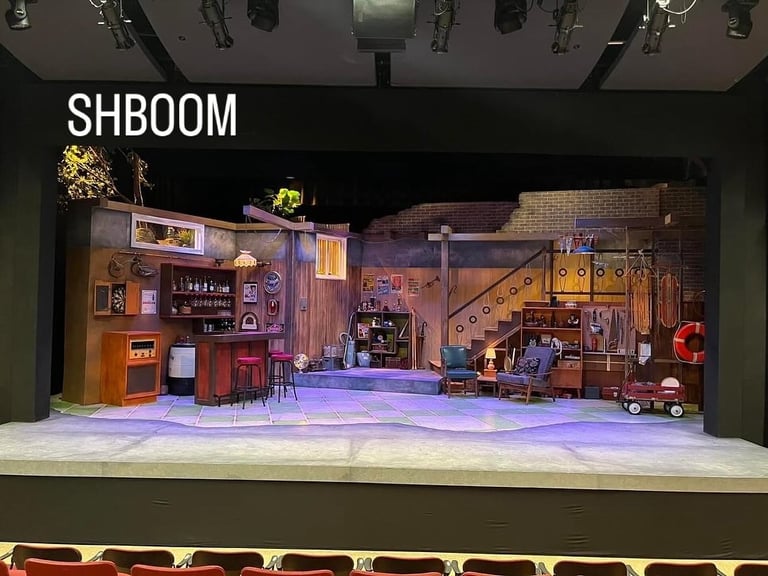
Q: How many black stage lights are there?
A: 9